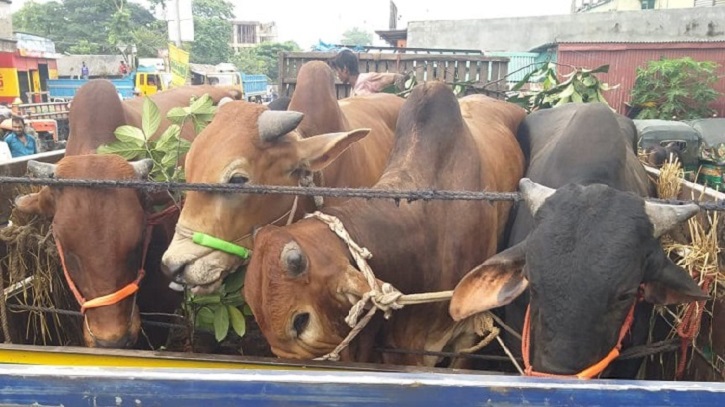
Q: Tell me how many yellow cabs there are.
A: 1